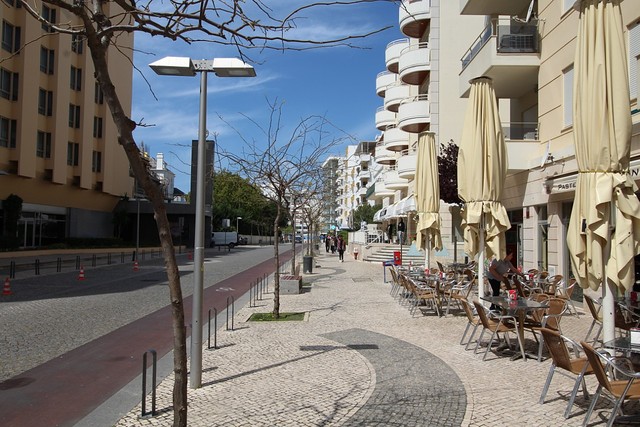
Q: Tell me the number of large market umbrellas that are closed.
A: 3